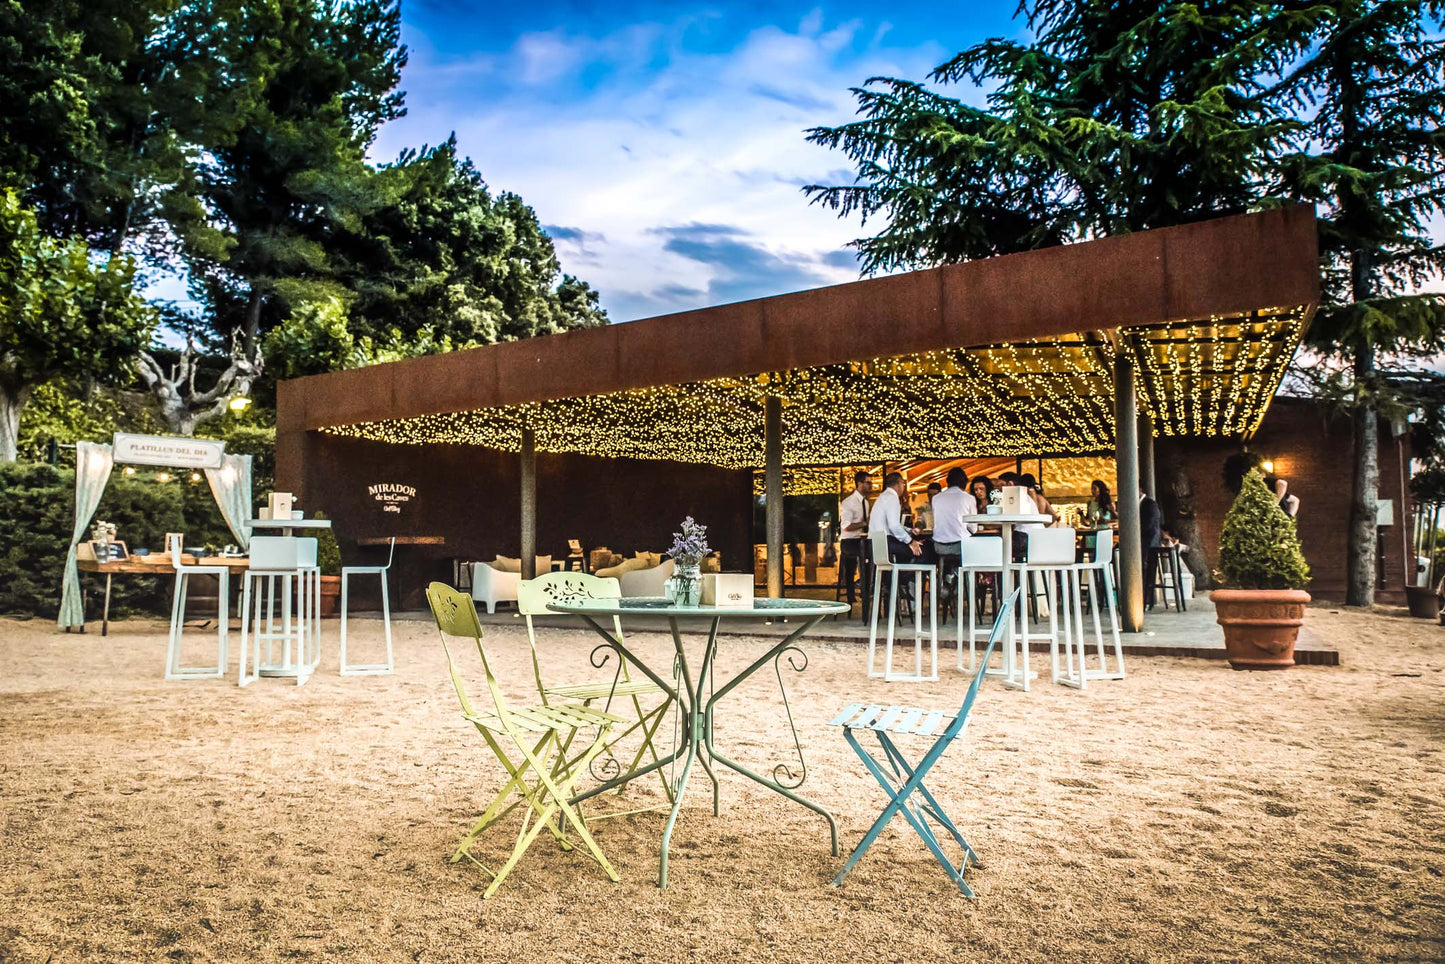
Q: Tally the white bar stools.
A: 8